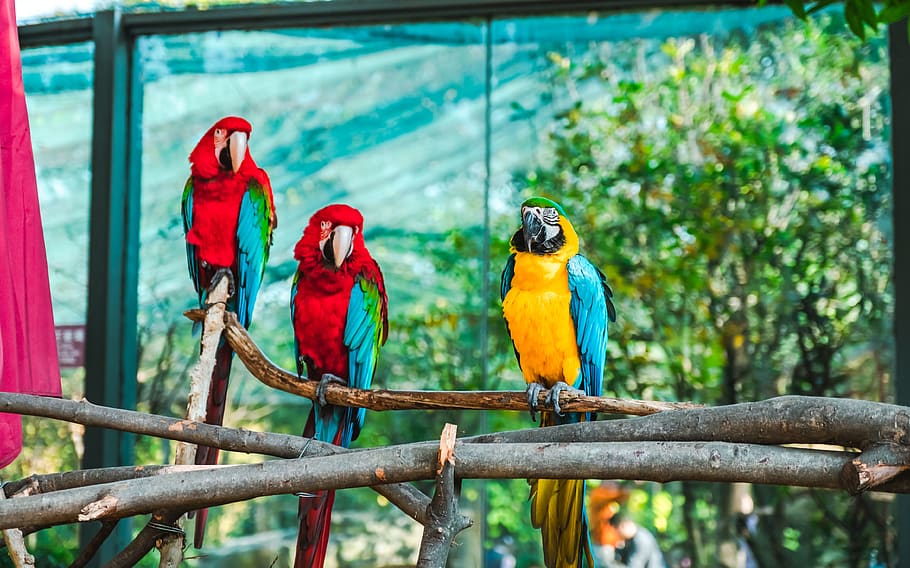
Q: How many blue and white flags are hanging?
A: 0